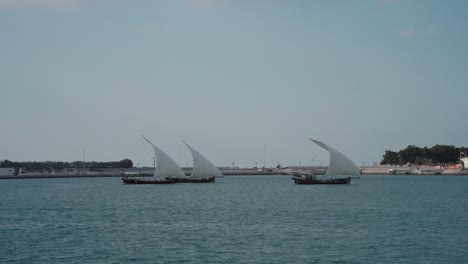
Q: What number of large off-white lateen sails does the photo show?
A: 3